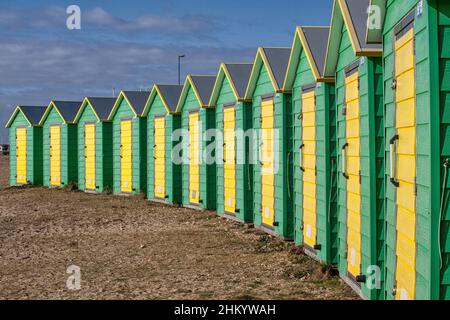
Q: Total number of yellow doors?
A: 11